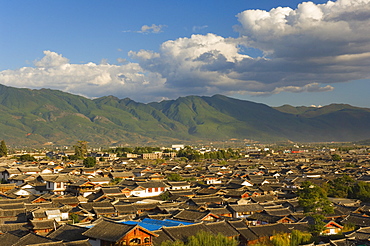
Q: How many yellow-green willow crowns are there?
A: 2